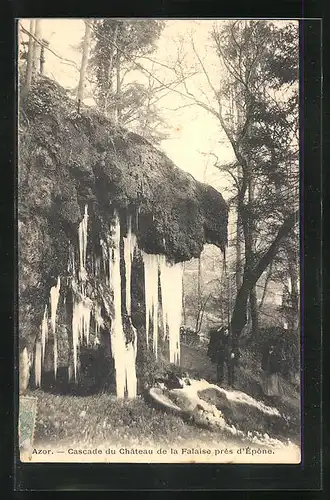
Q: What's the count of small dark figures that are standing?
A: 2